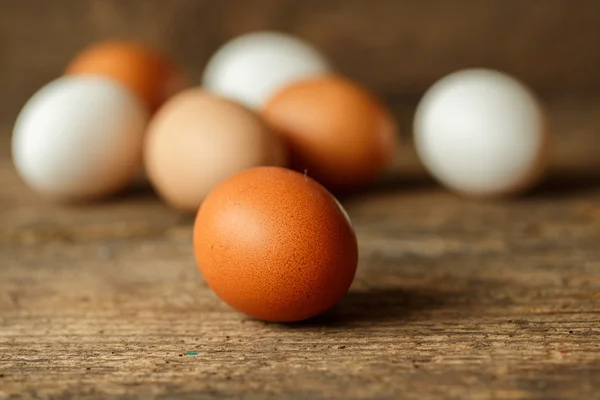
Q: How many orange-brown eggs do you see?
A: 3